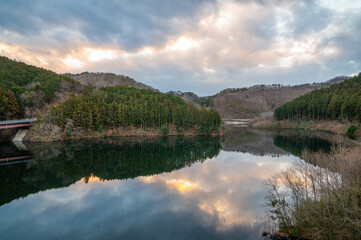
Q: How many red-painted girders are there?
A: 1